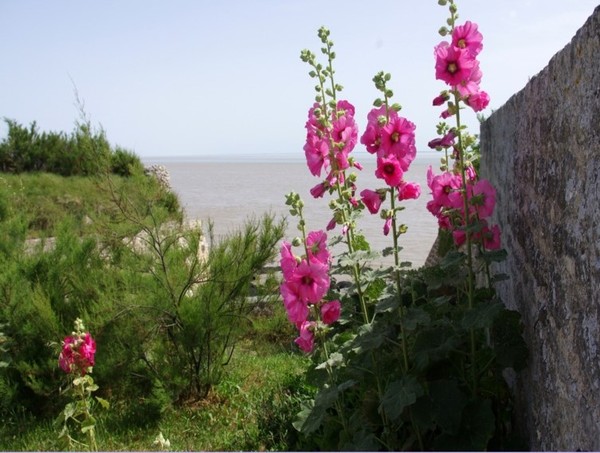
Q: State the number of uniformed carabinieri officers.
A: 0